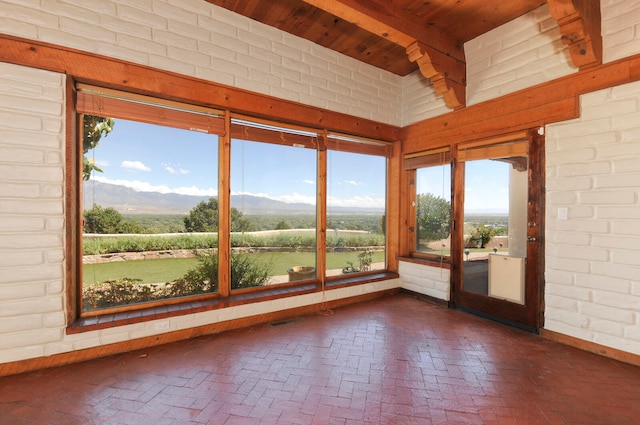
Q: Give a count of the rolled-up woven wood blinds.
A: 5